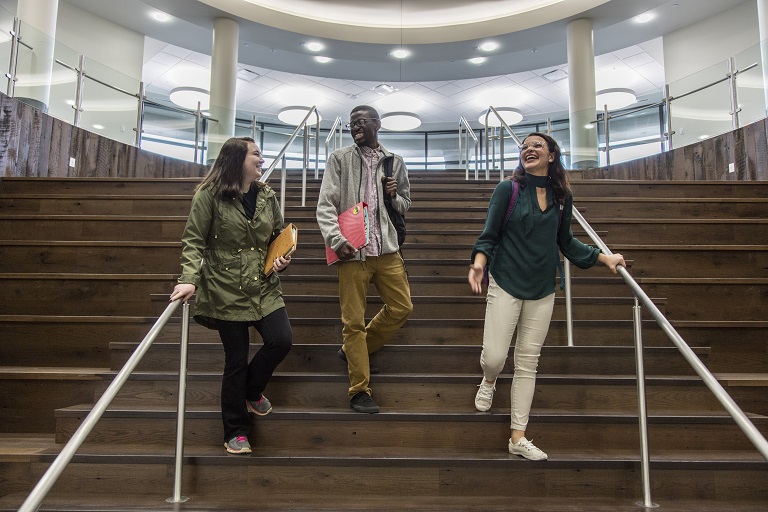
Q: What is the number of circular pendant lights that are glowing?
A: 5